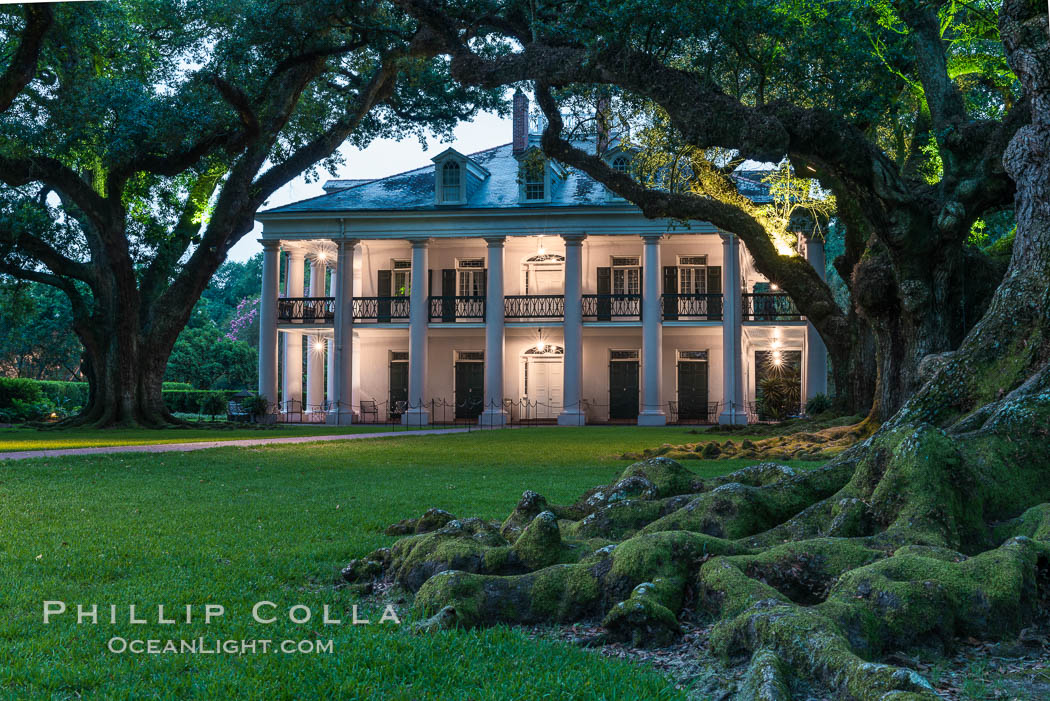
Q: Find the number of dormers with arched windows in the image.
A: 3